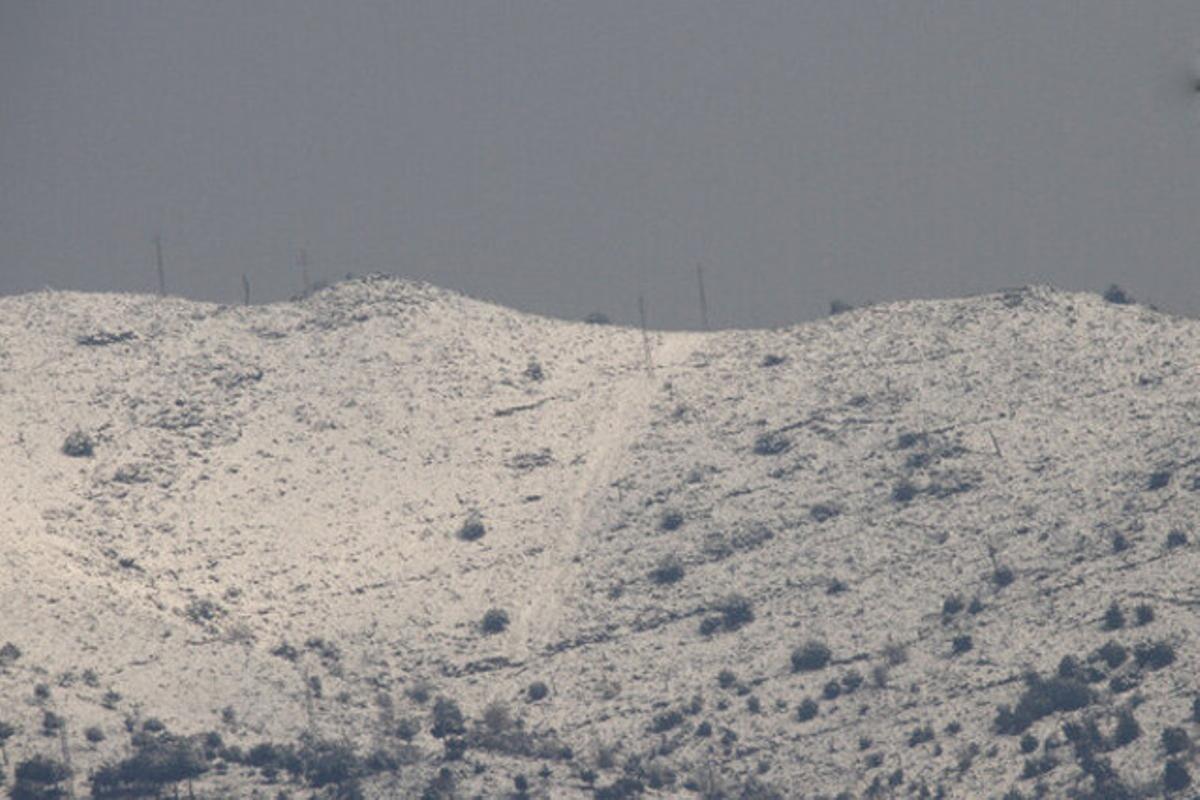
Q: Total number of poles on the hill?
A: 5